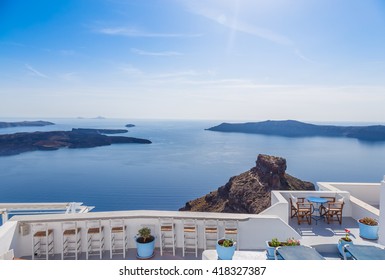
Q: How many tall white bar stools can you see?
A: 8